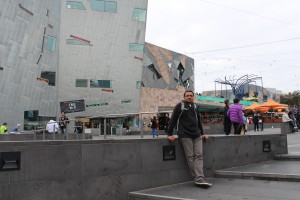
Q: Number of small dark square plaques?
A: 3